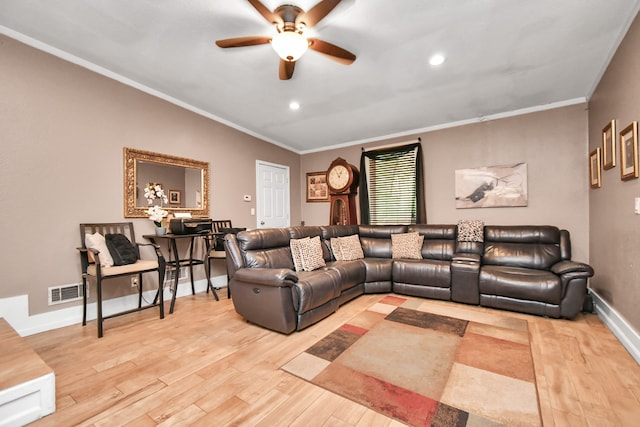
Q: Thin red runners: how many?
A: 0